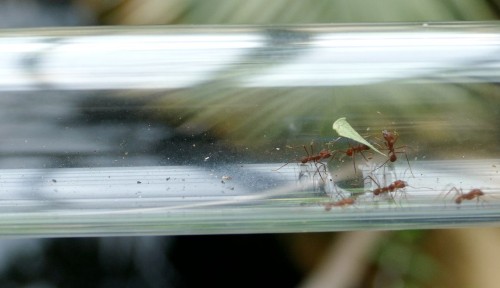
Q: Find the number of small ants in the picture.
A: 6